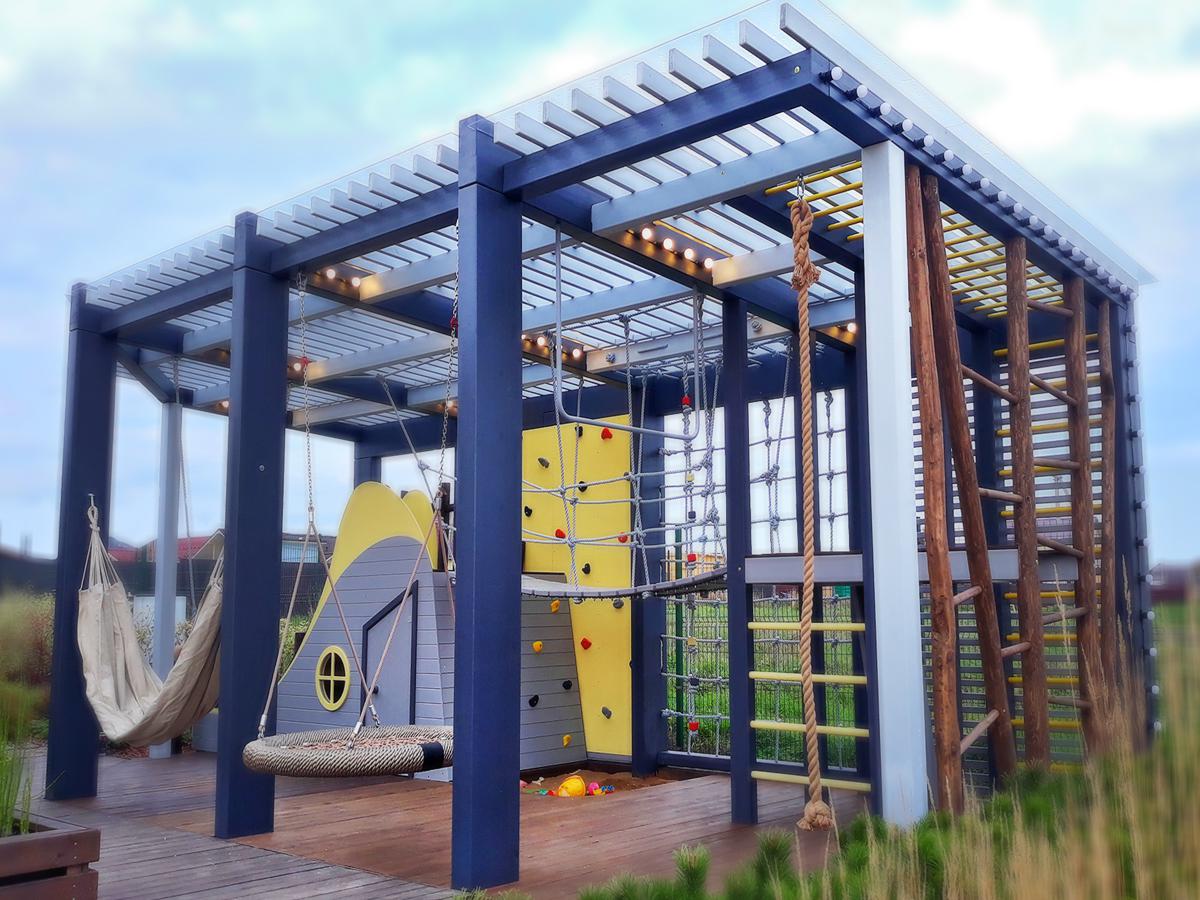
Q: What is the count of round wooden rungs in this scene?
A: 11